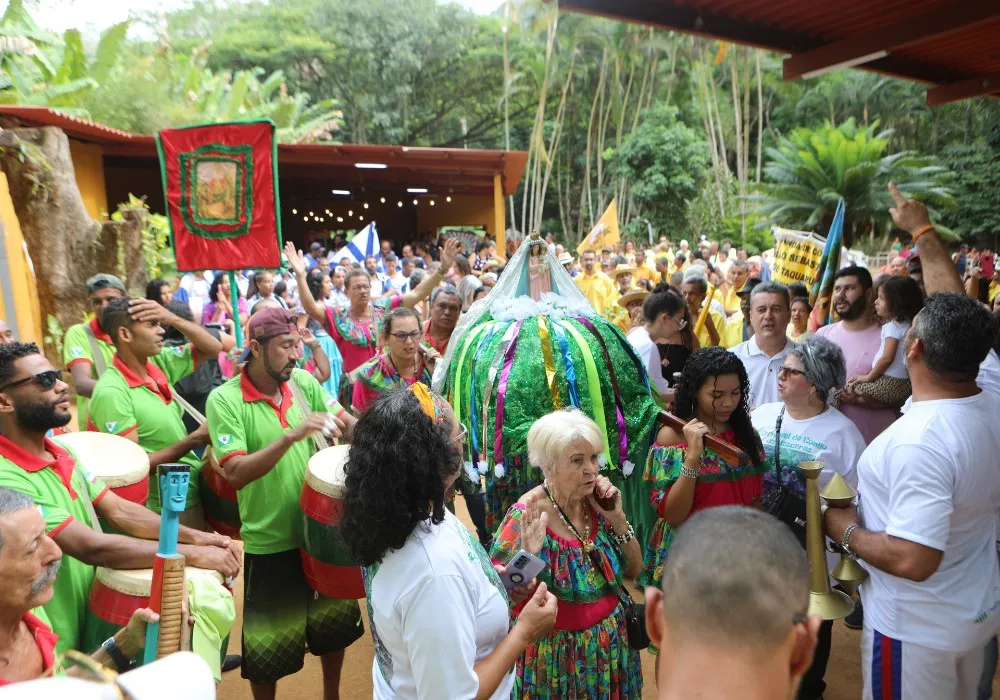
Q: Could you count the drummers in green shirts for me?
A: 4